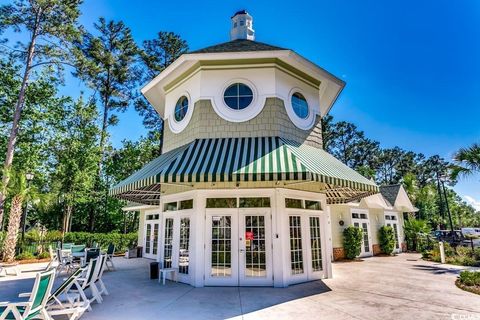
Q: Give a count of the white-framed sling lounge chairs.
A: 4